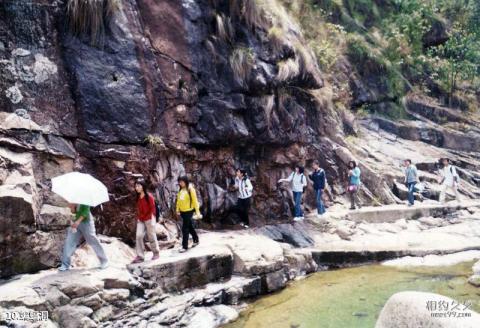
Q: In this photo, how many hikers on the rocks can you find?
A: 9